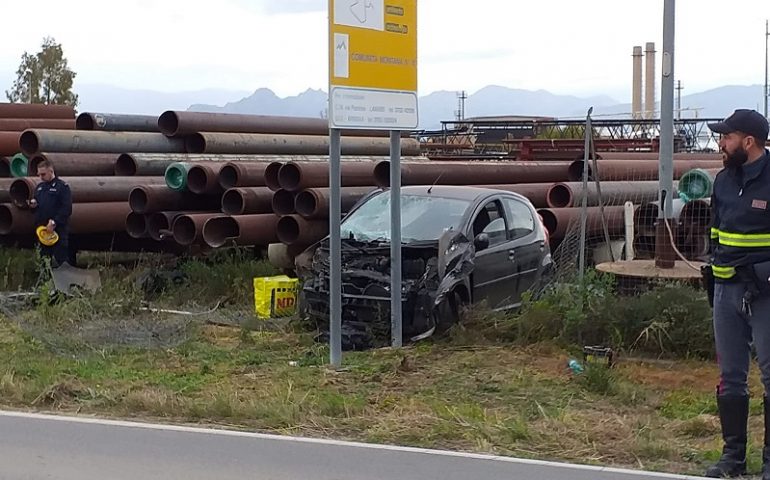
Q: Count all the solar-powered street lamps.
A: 0